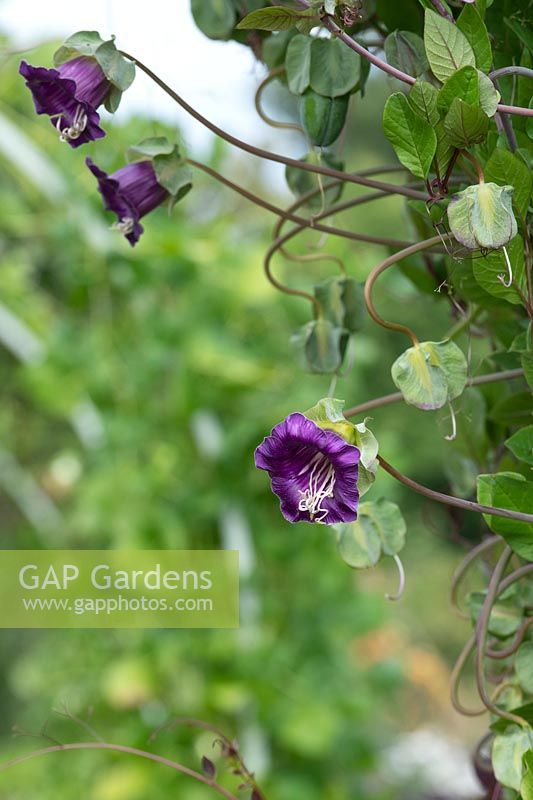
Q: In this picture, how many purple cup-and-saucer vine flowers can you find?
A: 3